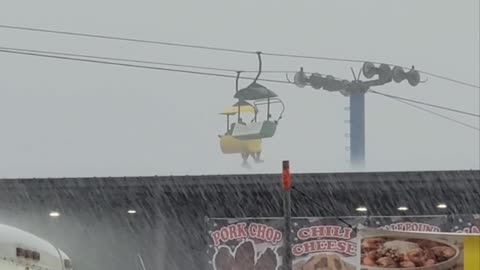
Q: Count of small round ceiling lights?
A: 5